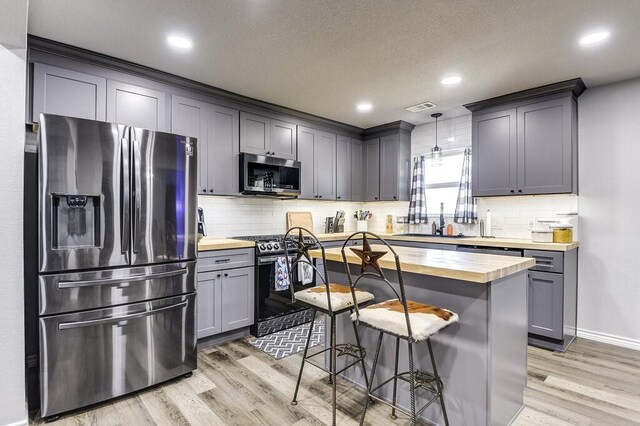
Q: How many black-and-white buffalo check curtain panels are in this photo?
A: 2